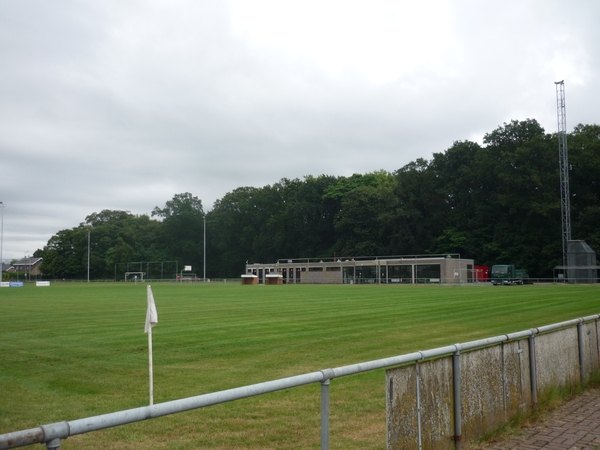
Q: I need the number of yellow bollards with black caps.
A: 0